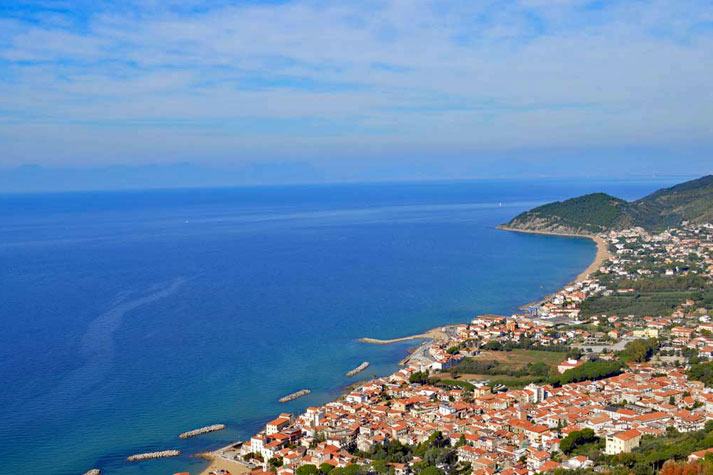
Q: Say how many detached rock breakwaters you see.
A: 5